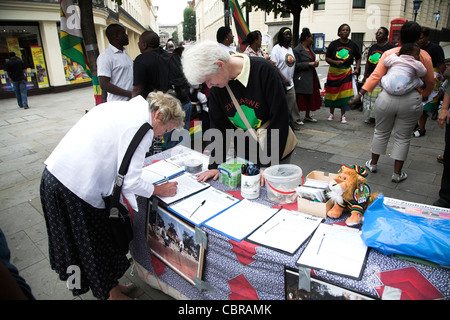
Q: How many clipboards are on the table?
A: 6